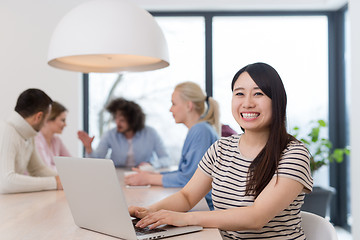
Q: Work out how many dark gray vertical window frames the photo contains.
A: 3